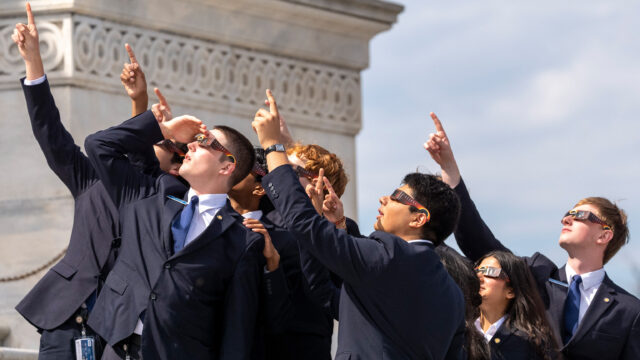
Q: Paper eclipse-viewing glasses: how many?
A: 7